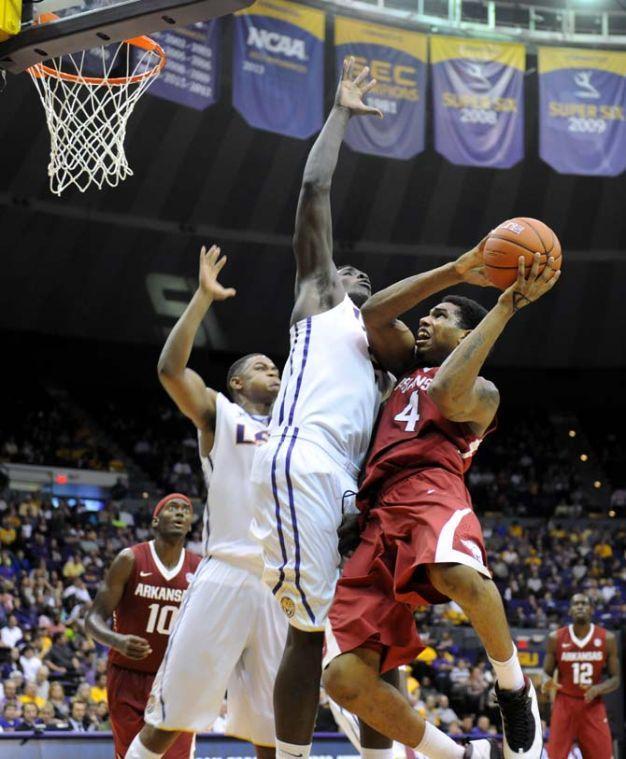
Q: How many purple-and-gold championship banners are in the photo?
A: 5